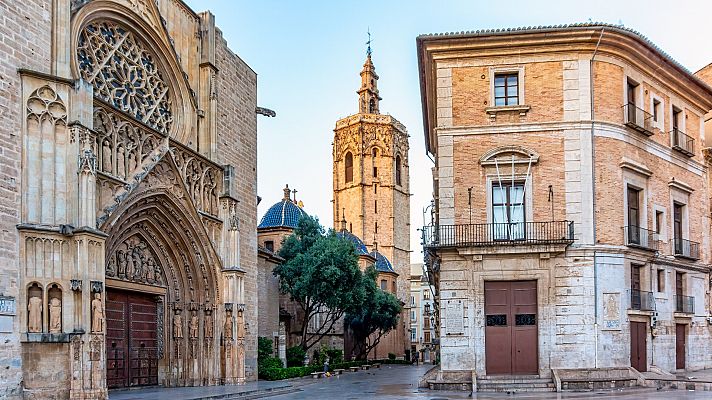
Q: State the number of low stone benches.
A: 5